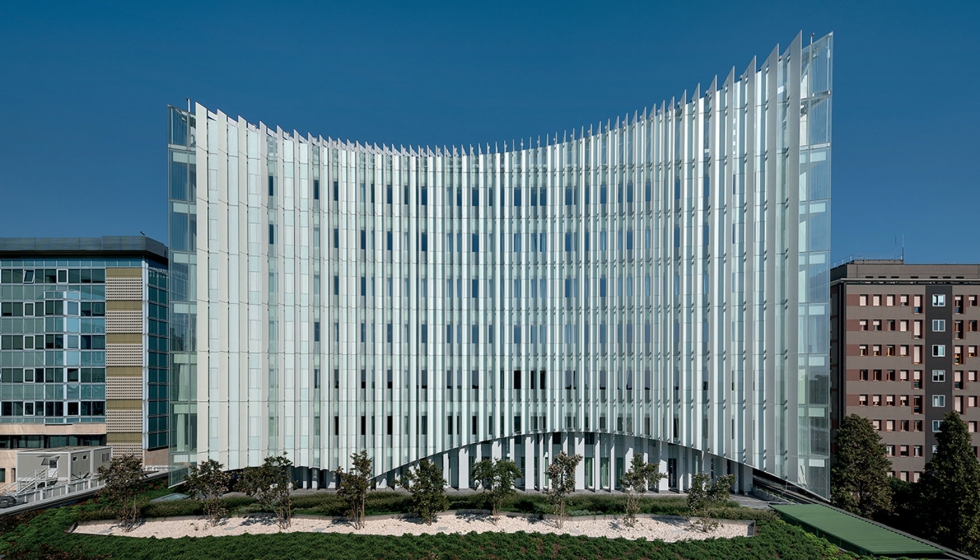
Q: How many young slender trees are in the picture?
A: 9